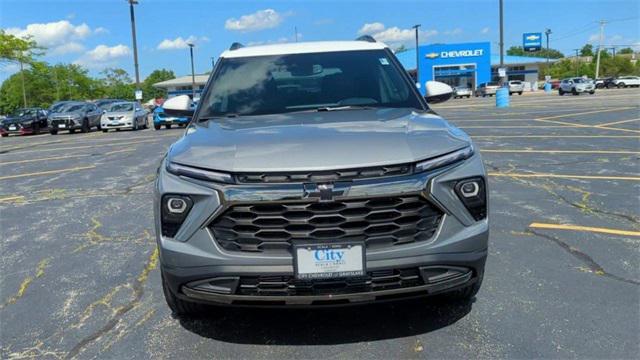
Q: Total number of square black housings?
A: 2